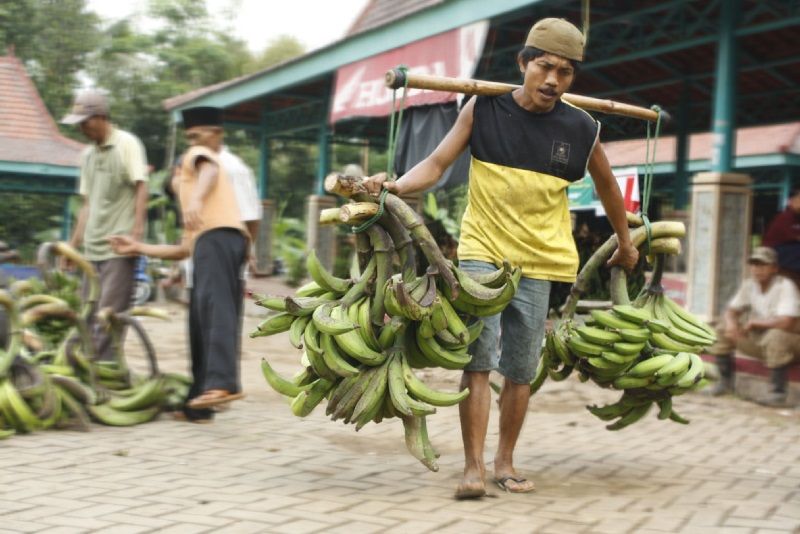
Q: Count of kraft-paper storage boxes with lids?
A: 0